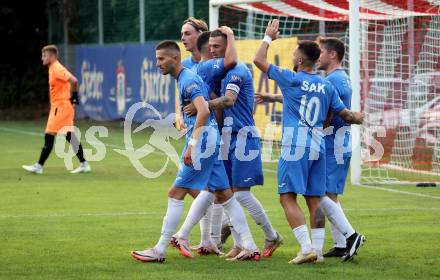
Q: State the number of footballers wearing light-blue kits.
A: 6